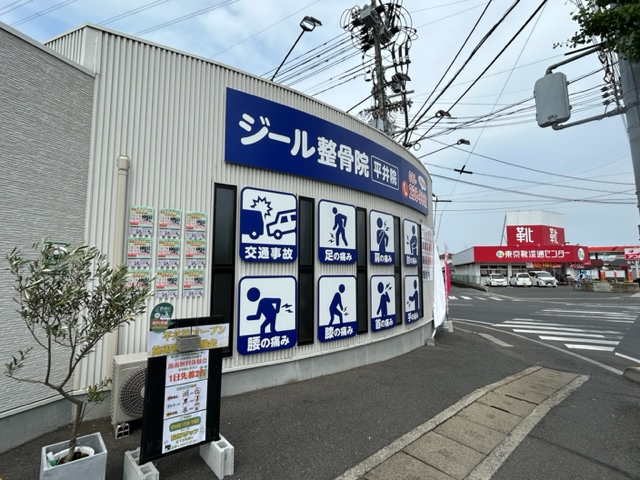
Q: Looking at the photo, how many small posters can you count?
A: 9